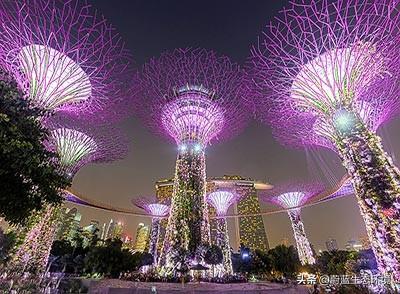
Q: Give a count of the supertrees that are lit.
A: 8